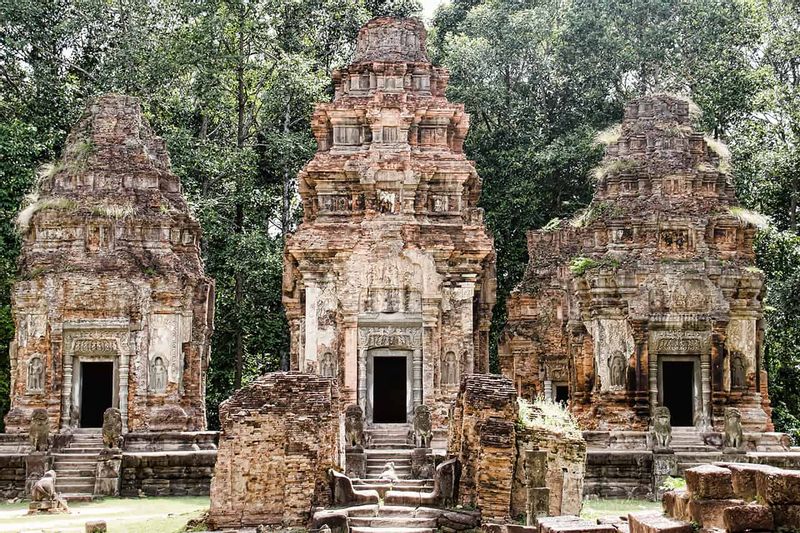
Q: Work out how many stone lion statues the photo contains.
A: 6